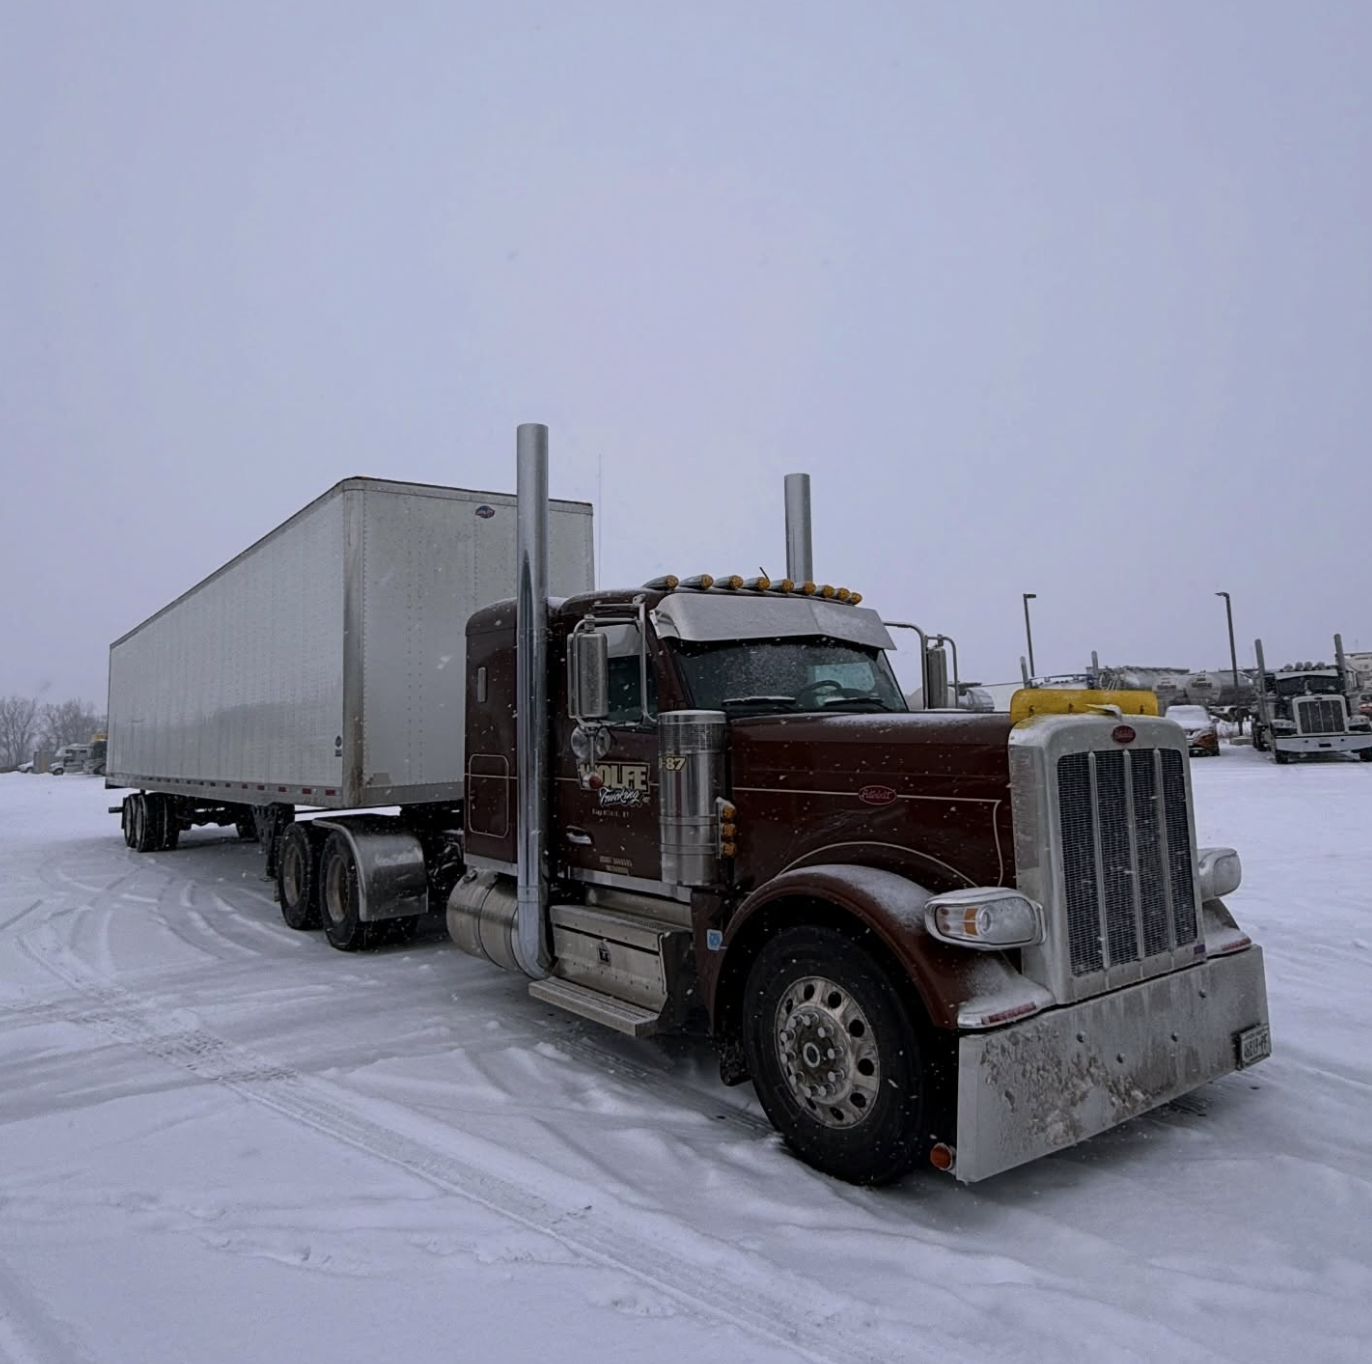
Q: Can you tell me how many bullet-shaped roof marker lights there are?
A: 9